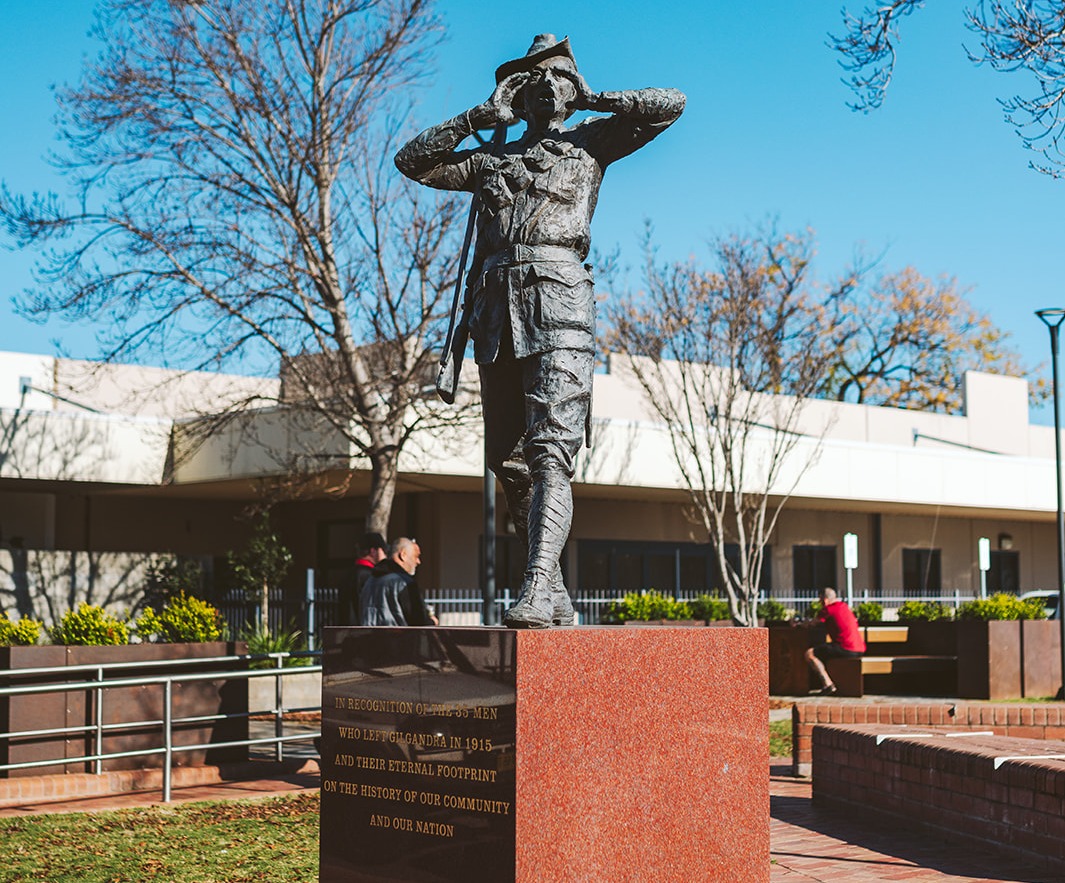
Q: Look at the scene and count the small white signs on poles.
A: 2